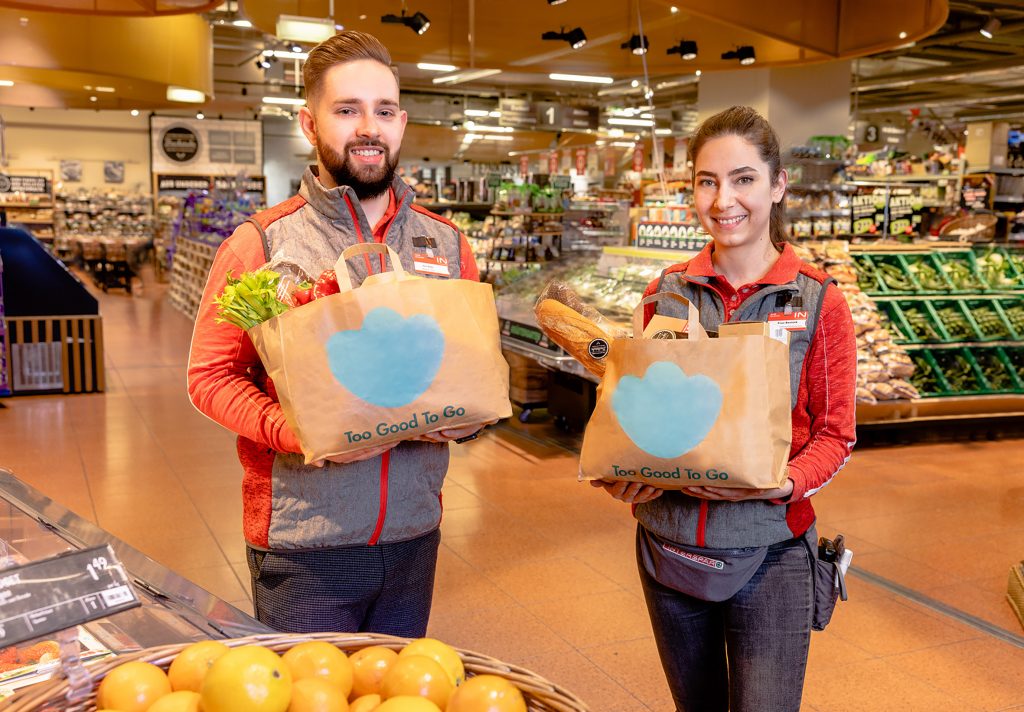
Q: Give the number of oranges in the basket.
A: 12